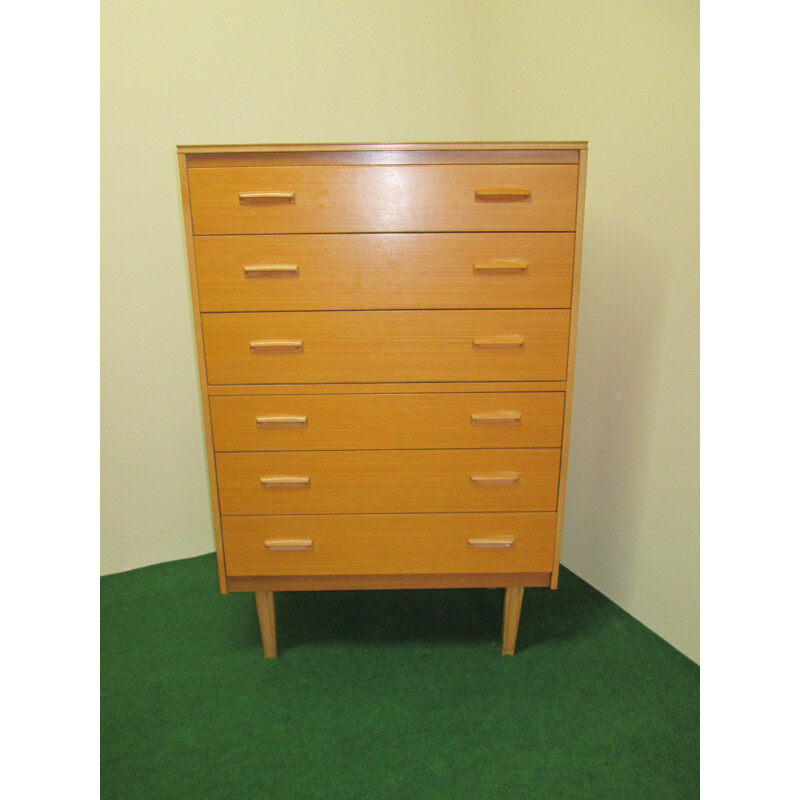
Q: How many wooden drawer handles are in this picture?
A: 12